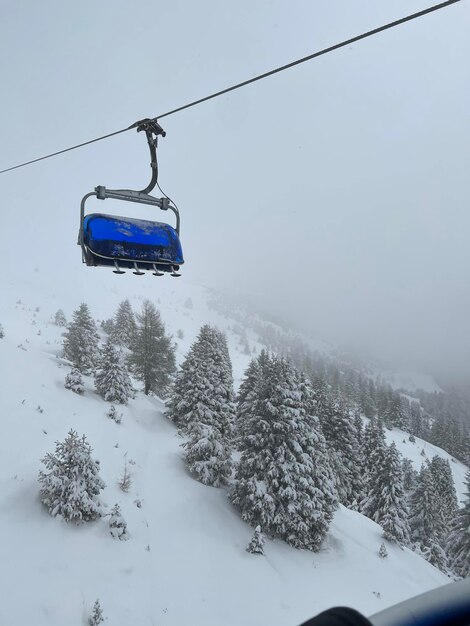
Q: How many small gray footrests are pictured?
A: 4